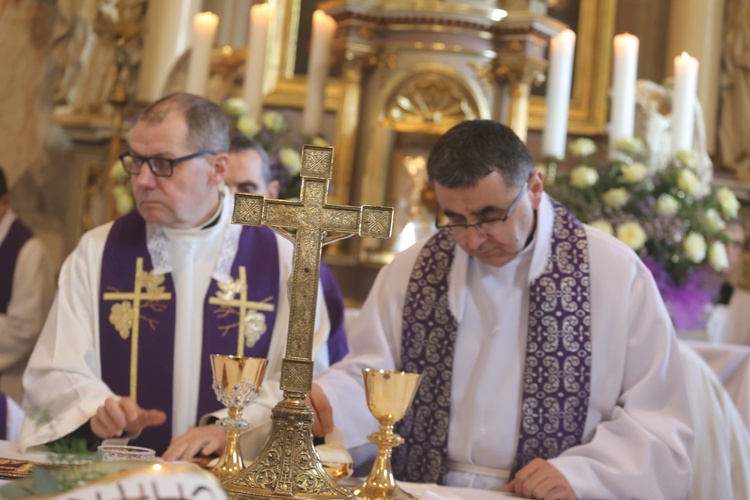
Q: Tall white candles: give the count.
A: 6